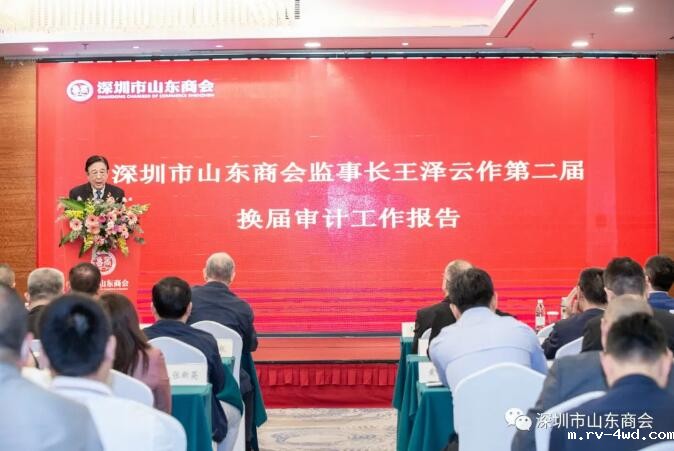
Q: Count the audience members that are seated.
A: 15